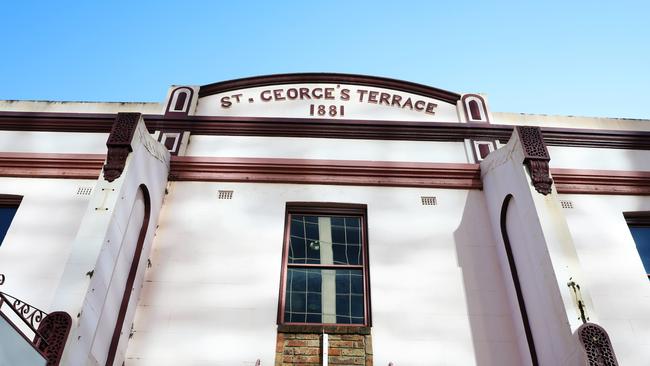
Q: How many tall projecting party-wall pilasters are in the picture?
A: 2